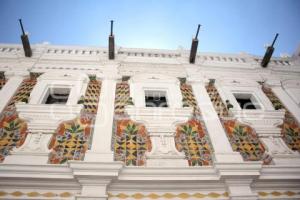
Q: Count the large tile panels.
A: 6